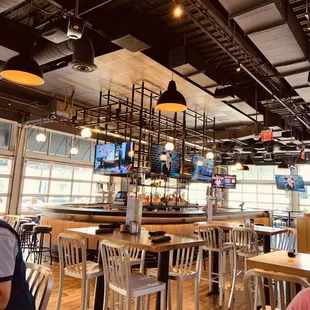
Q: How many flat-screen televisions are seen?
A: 5